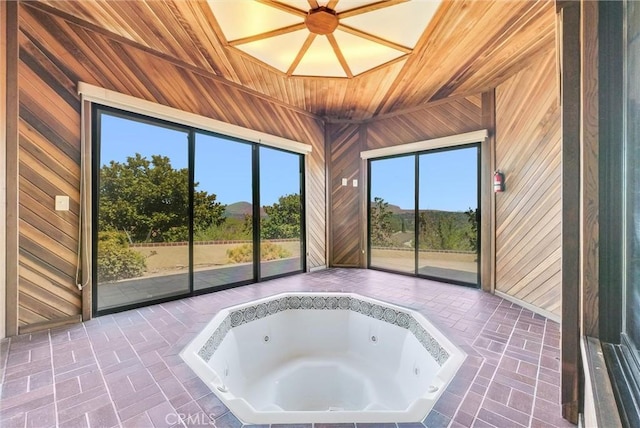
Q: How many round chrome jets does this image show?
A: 4